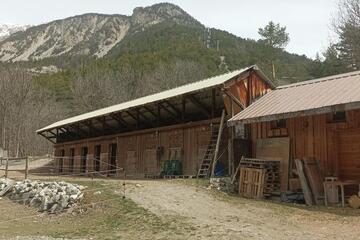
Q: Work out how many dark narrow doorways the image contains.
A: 5